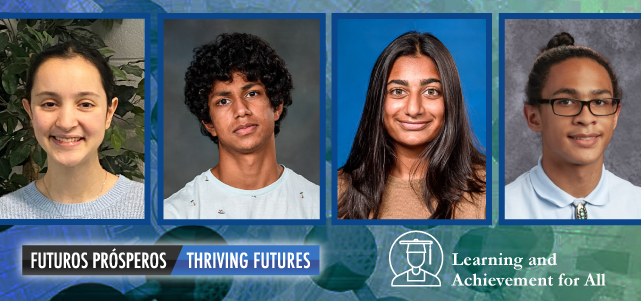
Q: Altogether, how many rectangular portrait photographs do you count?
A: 4